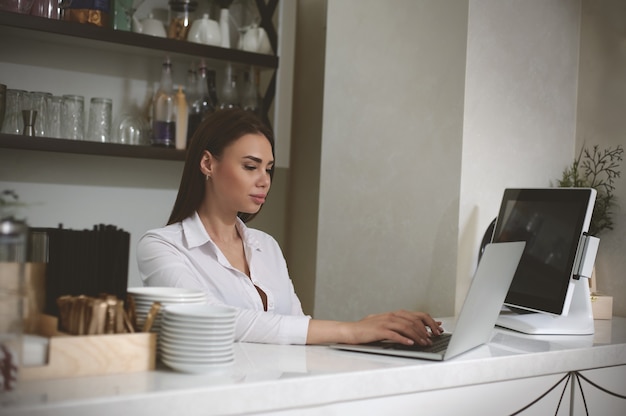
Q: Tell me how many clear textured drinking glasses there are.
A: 5